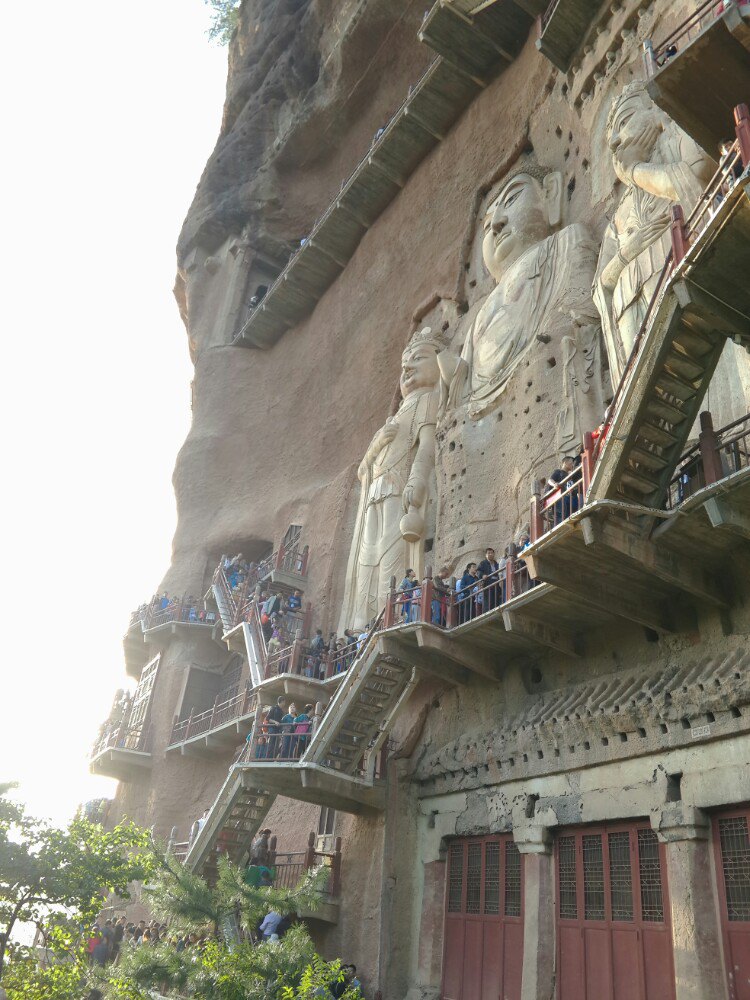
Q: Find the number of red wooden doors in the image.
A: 3